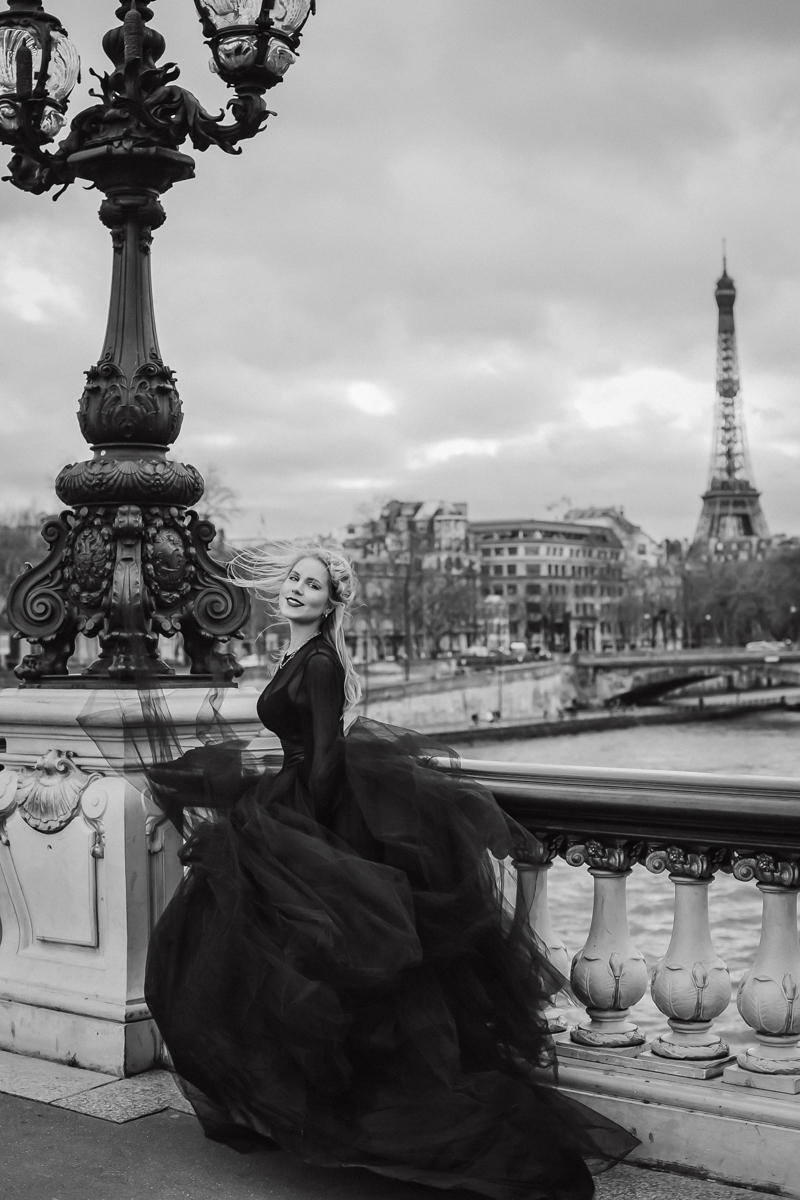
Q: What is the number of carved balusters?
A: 4